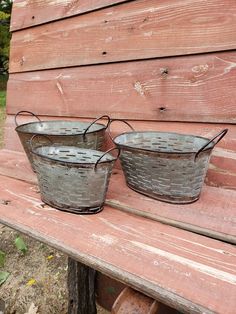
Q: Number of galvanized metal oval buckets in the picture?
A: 3